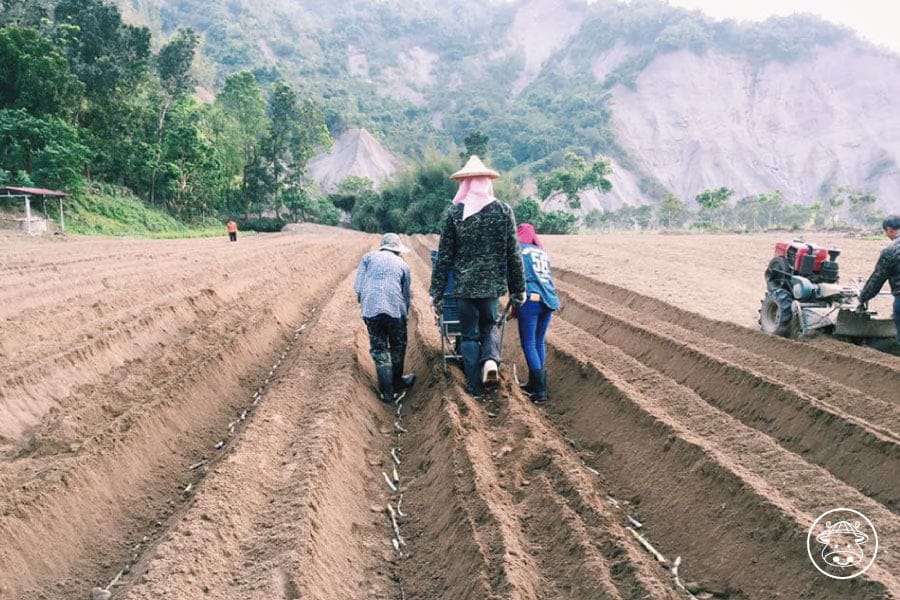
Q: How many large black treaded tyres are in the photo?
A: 1